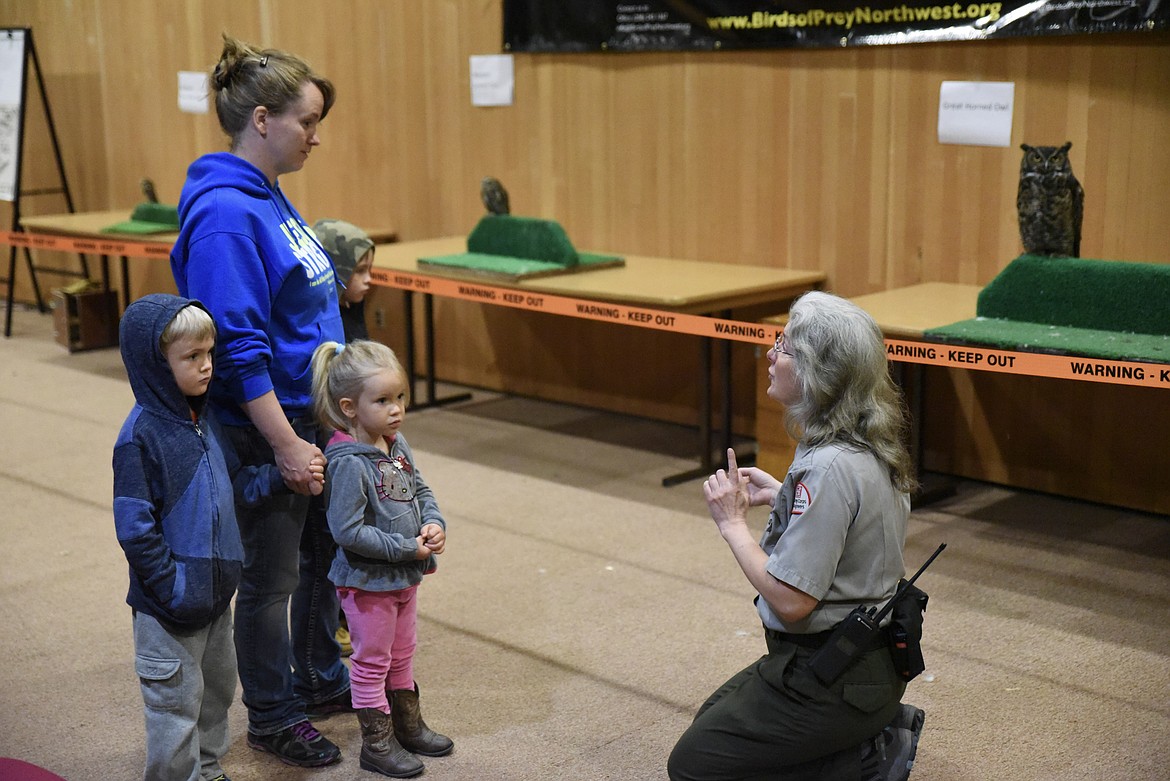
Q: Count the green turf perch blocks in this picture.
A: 3